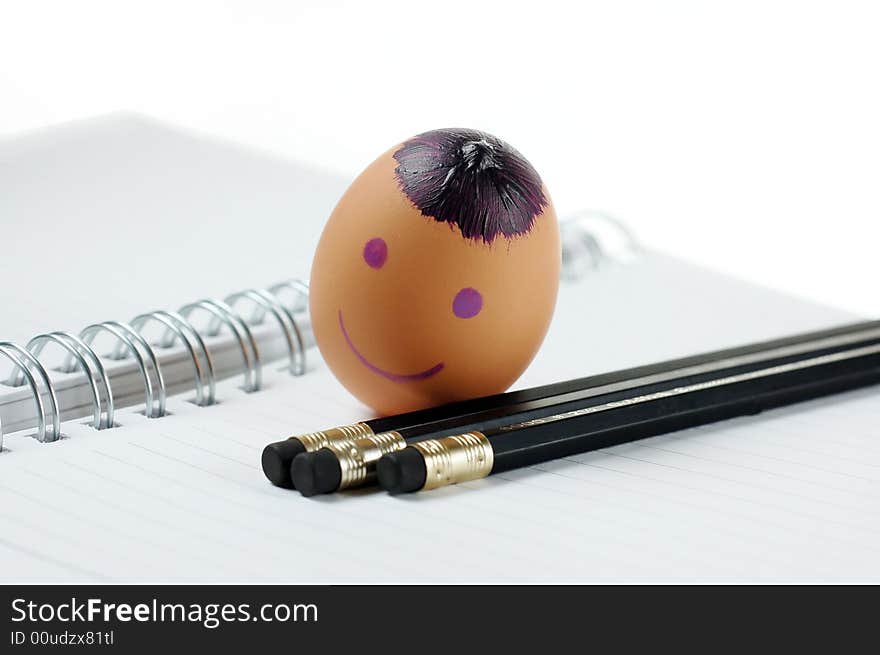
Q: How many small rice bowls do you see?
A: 0